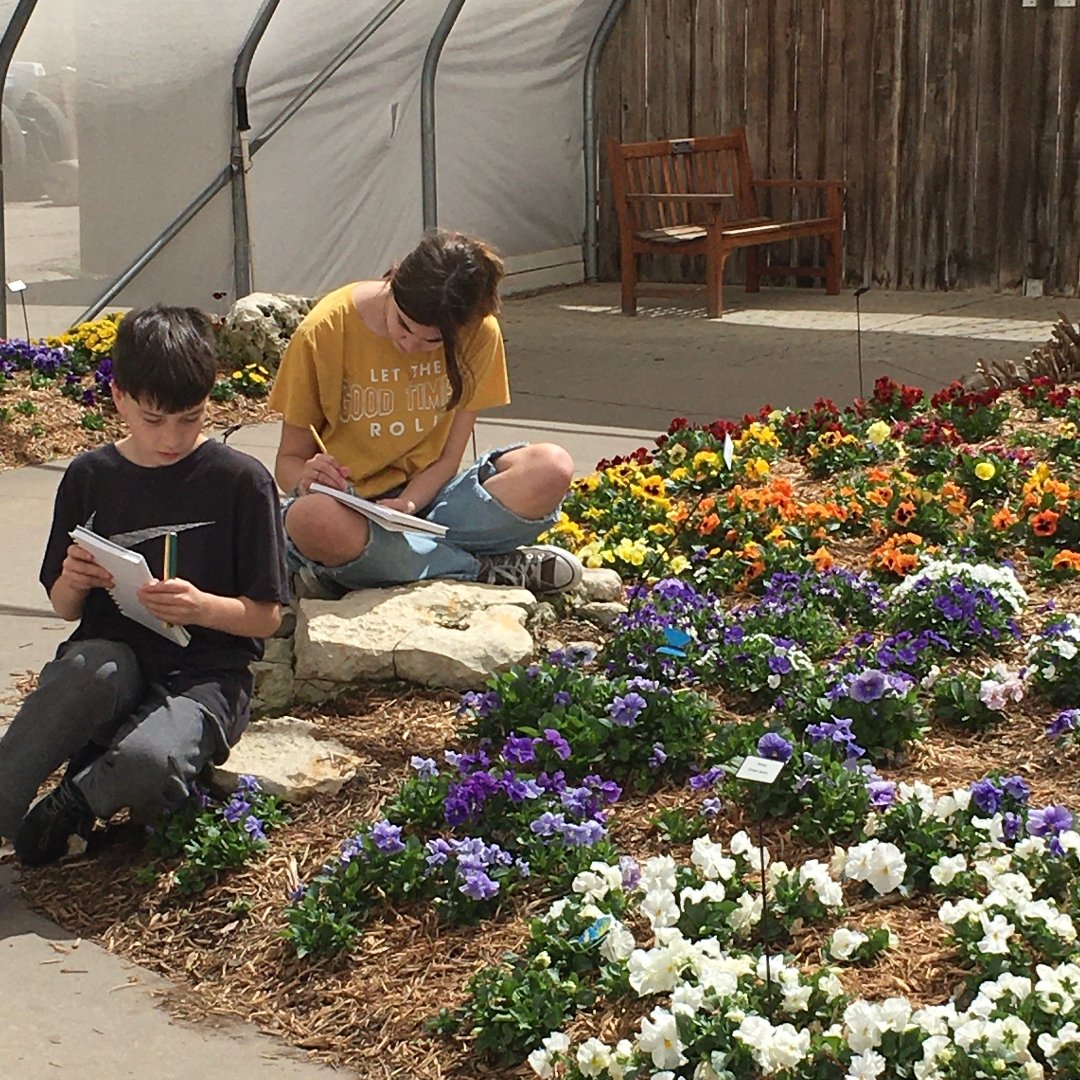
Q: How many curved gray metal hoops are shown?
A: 4